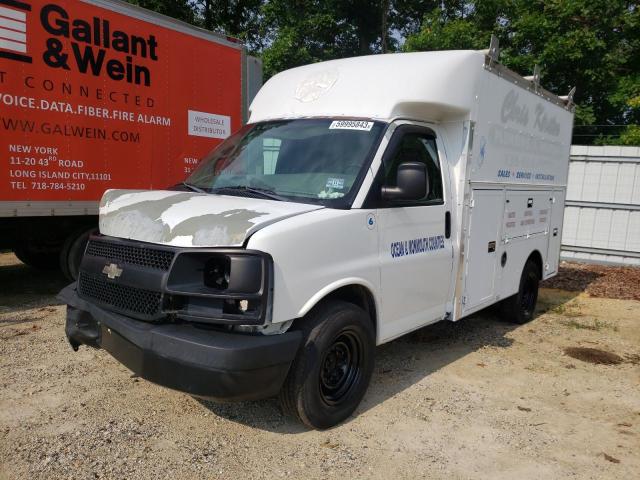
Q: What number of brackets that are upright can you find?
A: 2